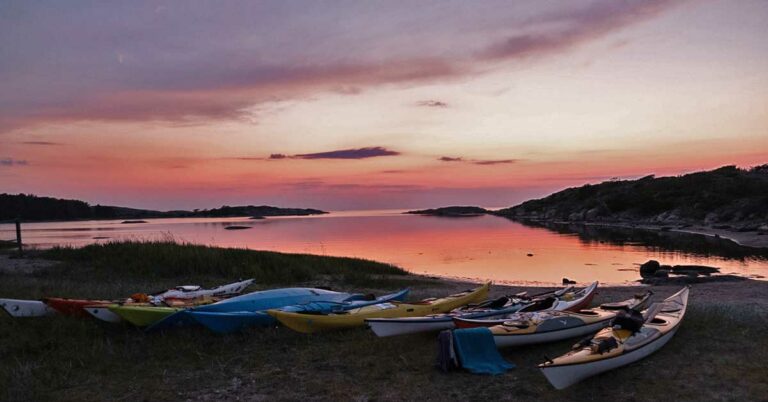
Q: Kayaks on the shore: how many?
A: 11